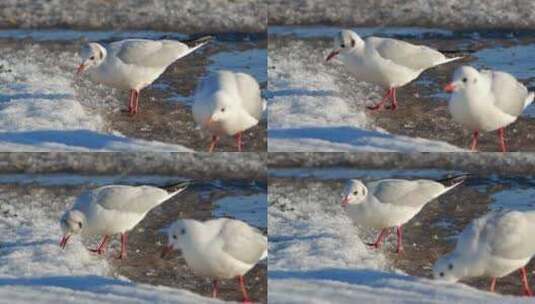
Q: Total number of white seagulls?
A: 8